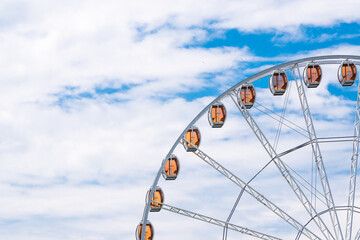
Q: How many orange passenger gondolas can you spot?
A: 9